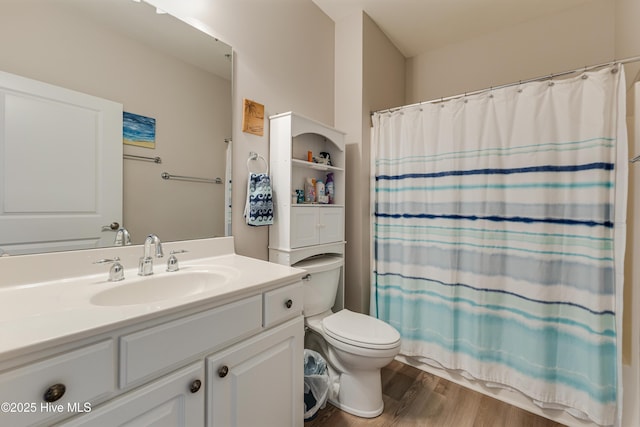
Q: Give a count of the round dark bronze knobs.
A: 4